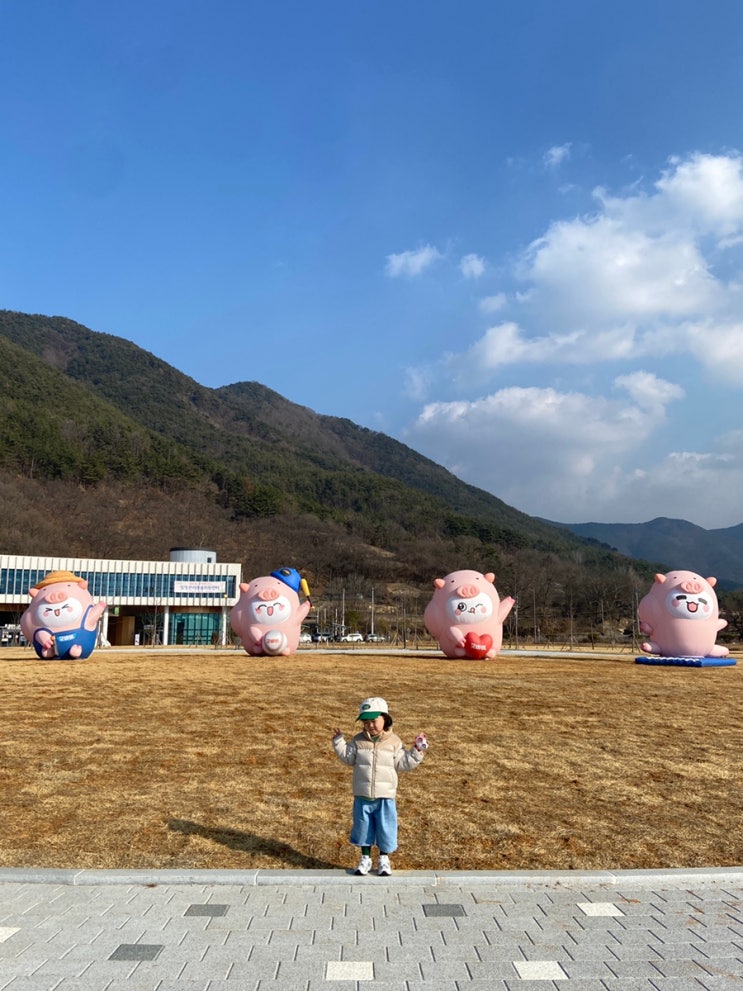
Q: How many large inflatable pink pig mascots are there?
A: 4